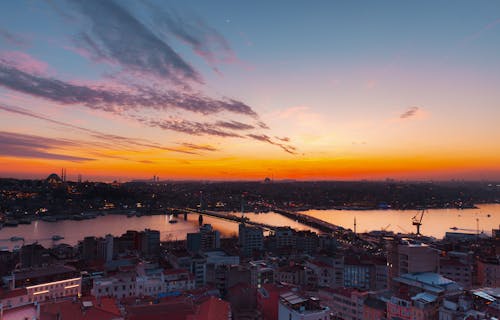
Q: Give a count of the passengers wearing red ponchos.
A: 0